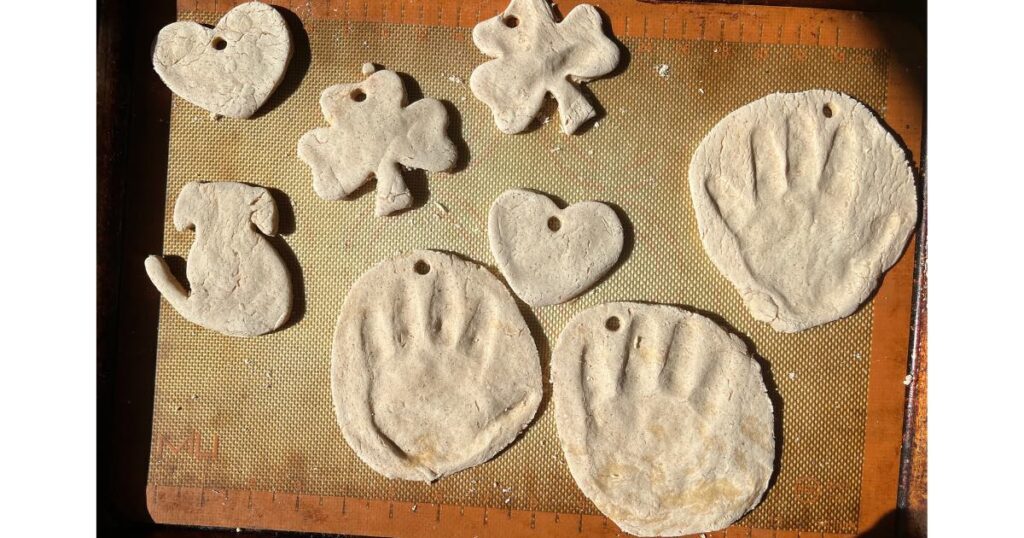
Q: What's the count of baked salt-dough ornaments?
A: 8